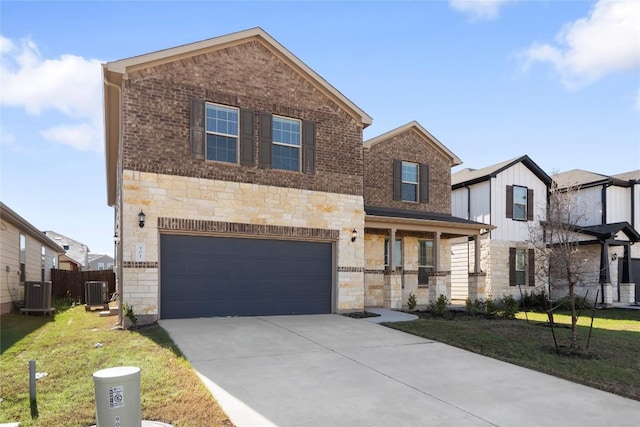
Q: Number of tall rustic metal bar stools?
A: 0